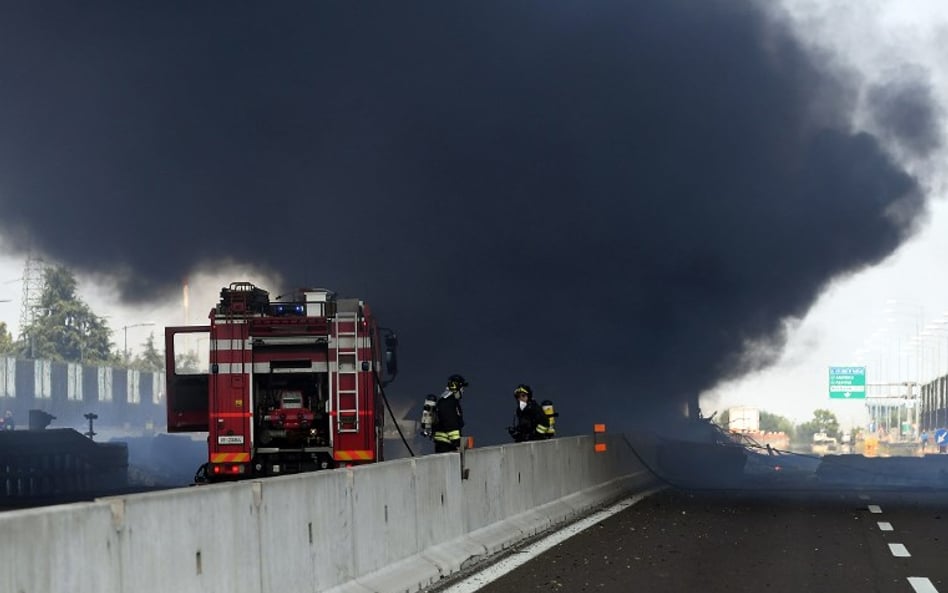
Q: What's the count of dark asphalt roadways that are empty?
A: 1